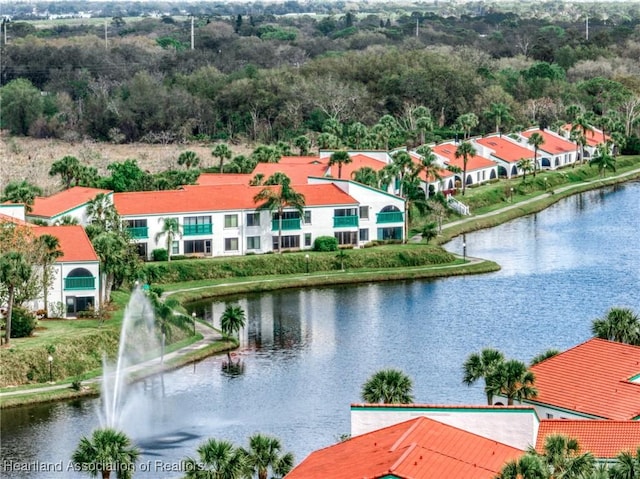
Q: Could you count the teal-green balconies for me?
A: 6